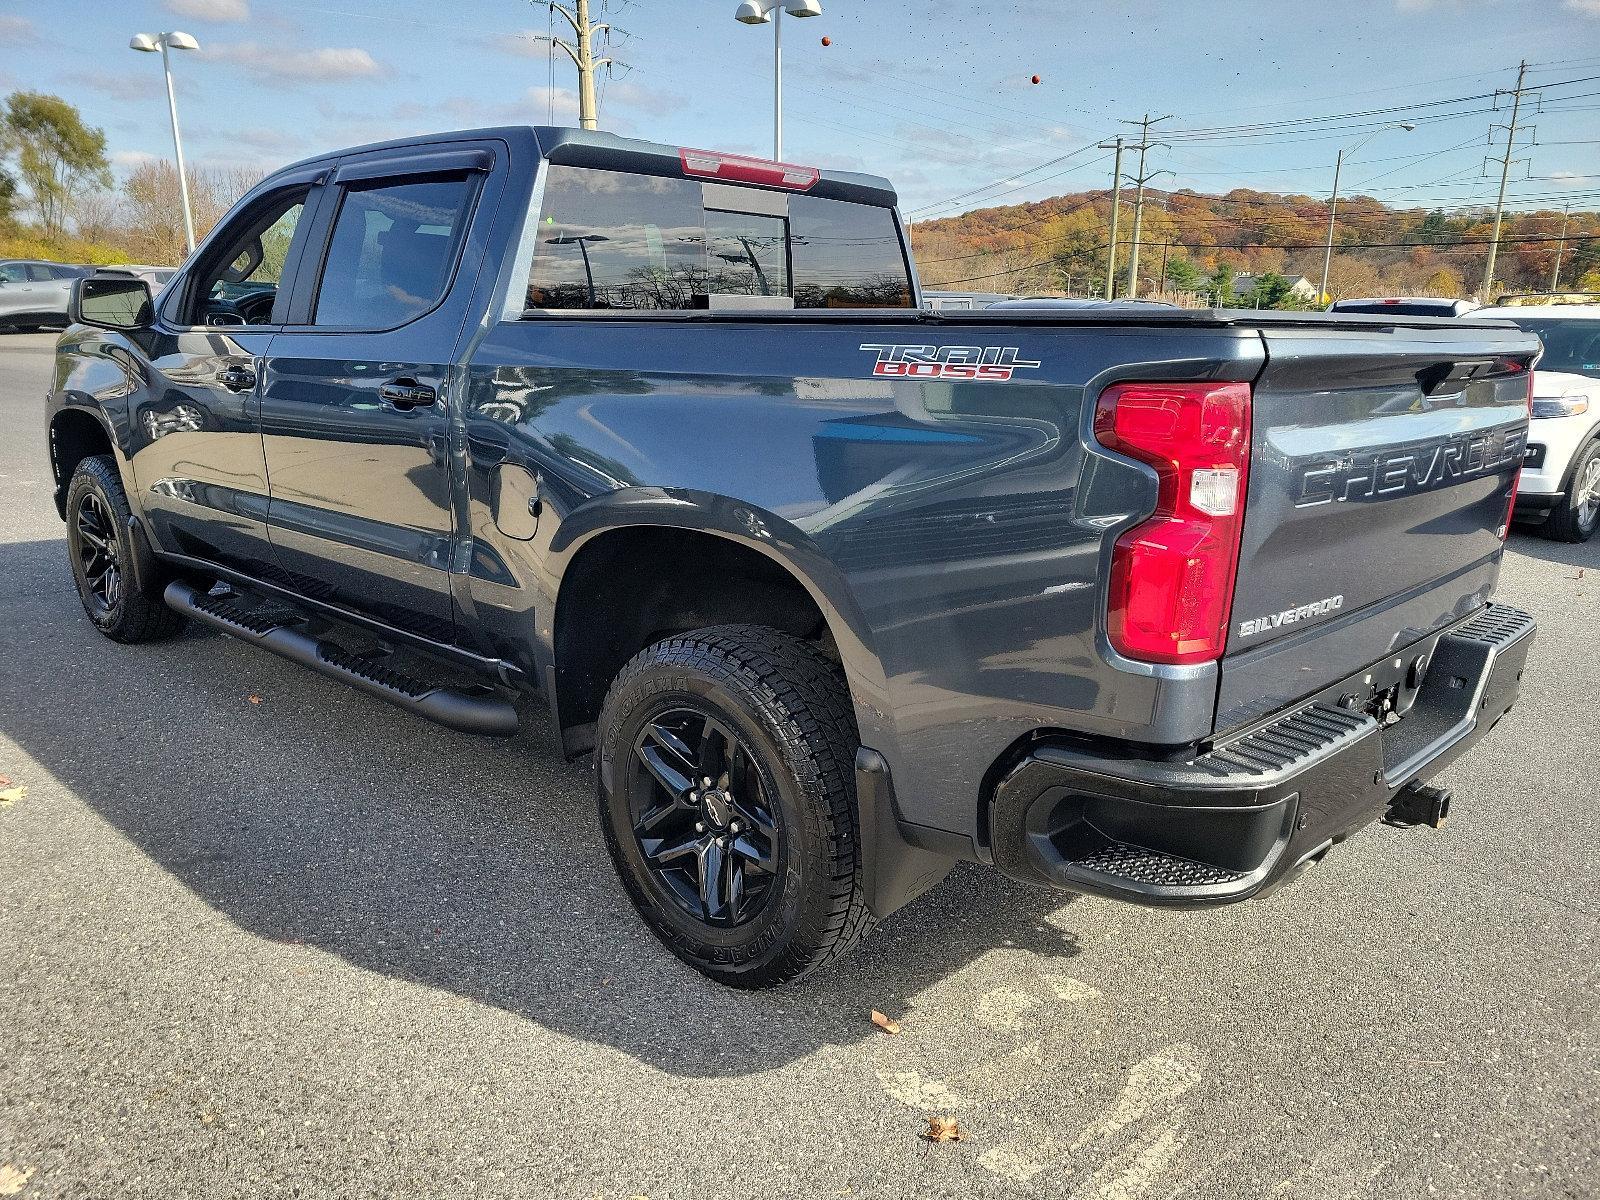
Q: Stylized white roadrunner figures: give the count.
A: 0